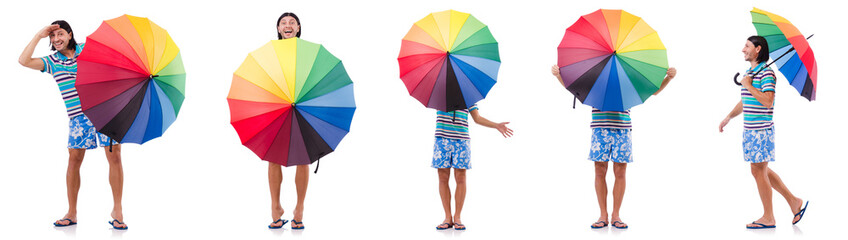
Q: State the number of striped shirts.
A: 4